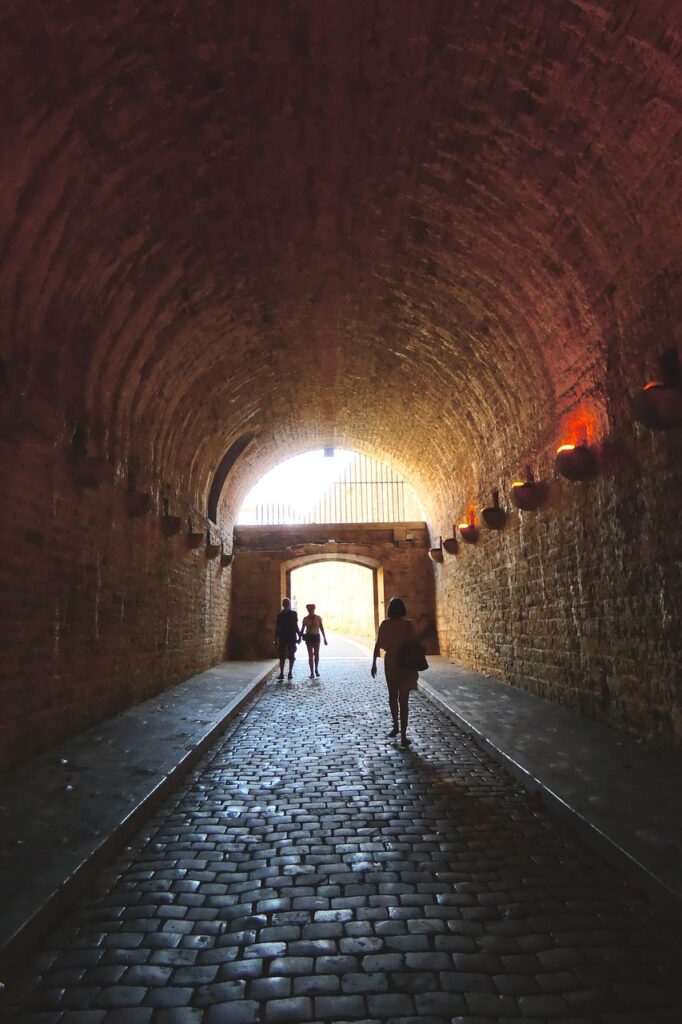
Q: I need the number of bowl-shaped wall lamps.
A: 13